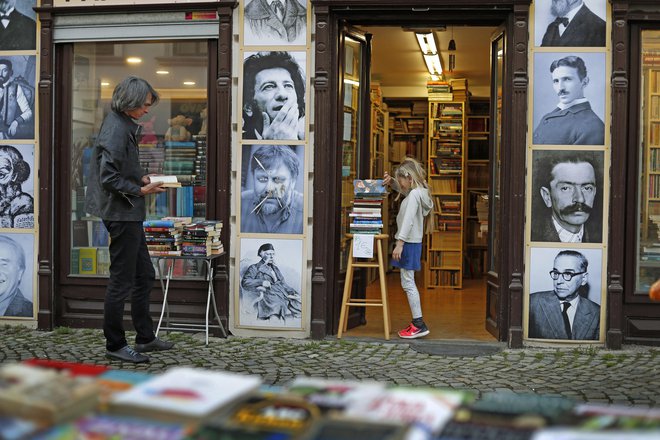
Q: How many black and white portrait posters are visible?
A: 12